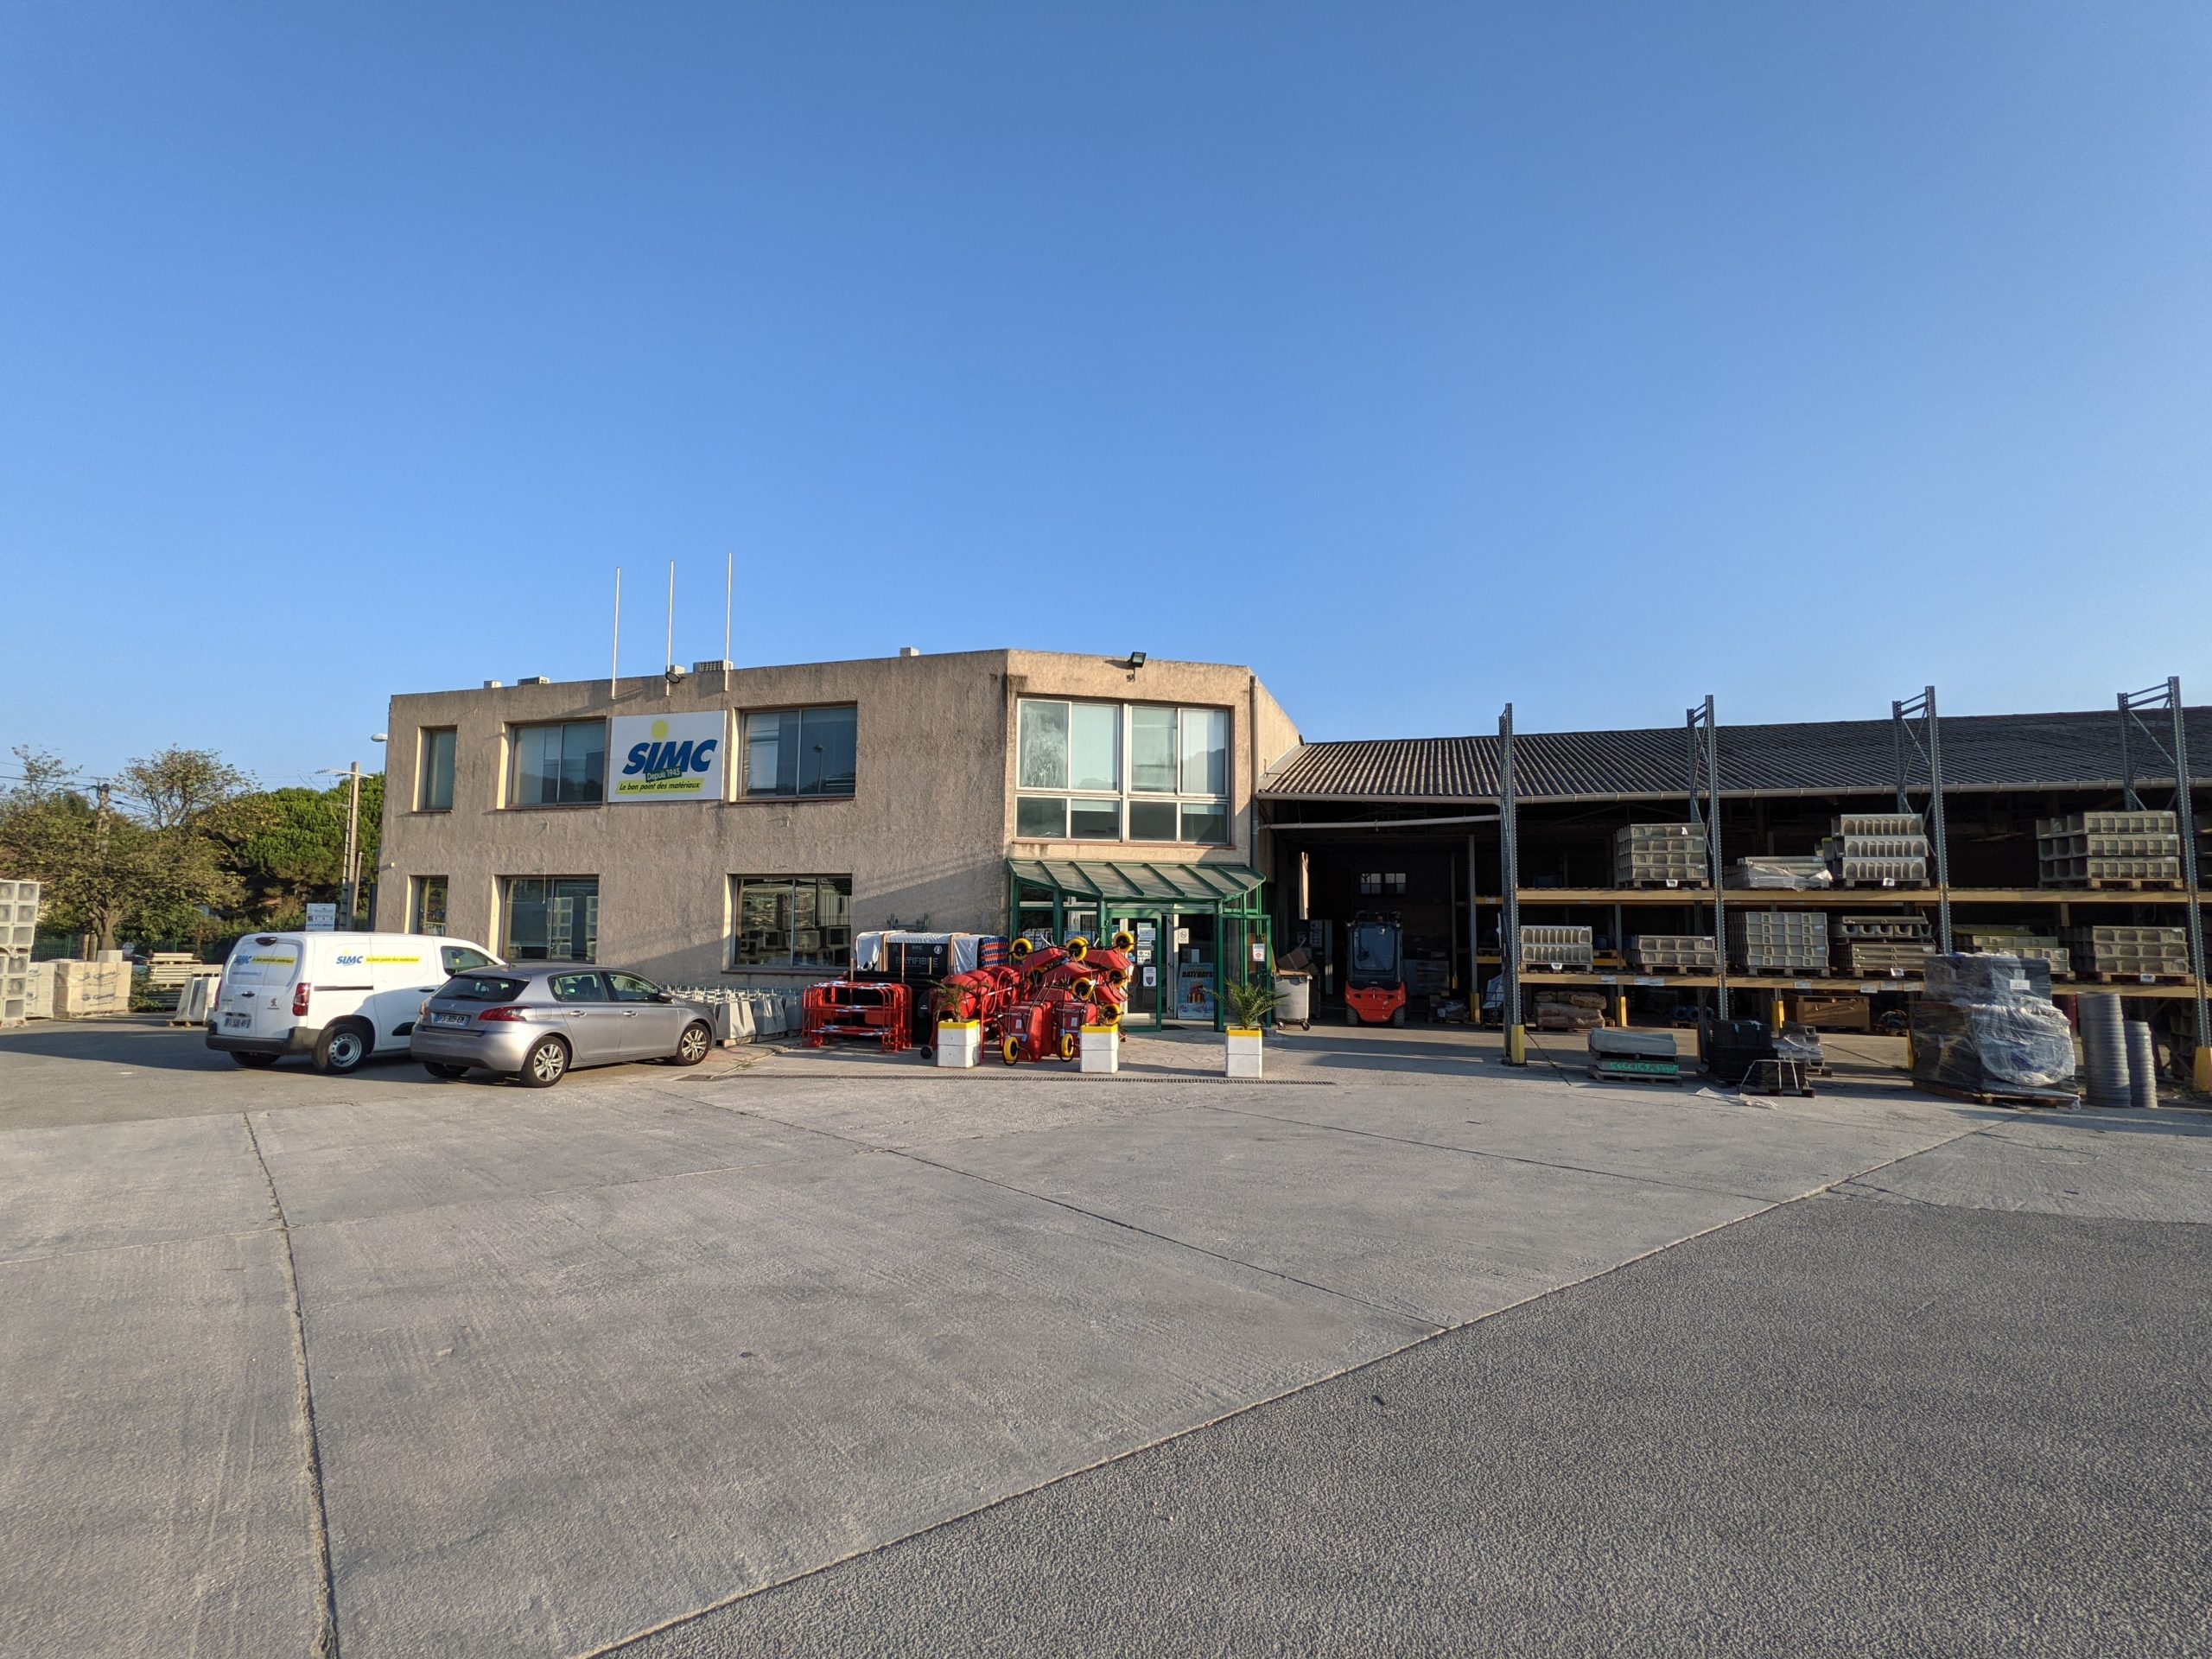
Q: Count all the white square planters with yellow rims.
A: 3